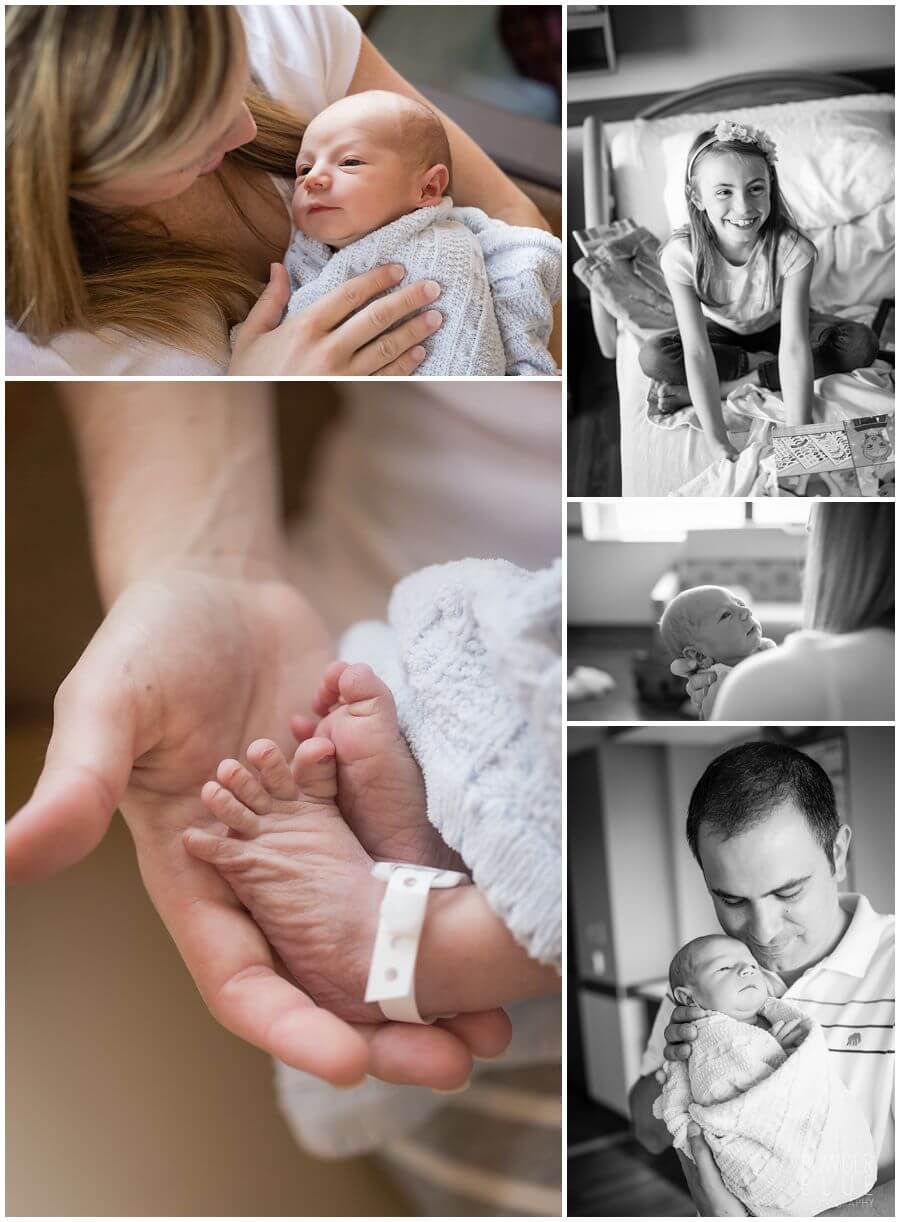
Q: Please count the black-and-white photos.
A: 3